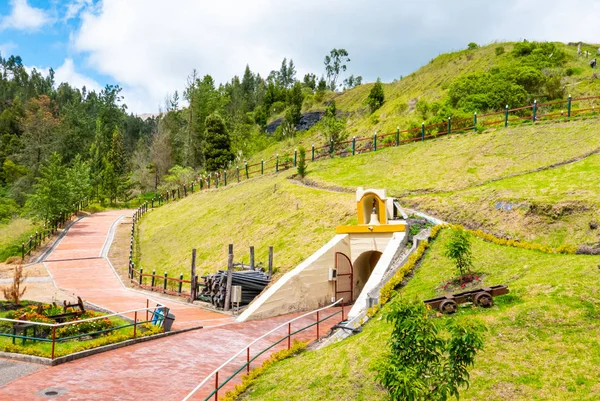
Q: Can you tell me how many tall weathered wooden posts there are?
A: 4